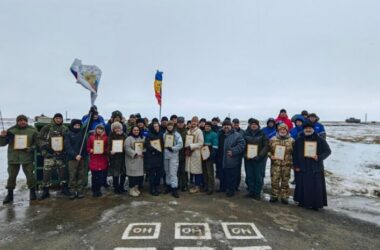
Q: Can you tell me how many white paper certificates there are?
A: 12